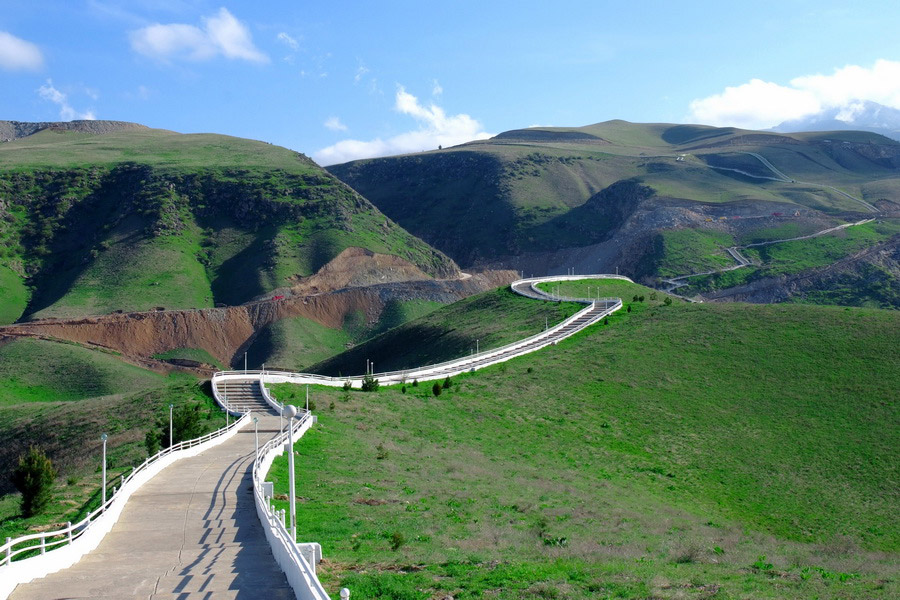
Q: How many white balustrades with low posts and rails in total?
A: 2